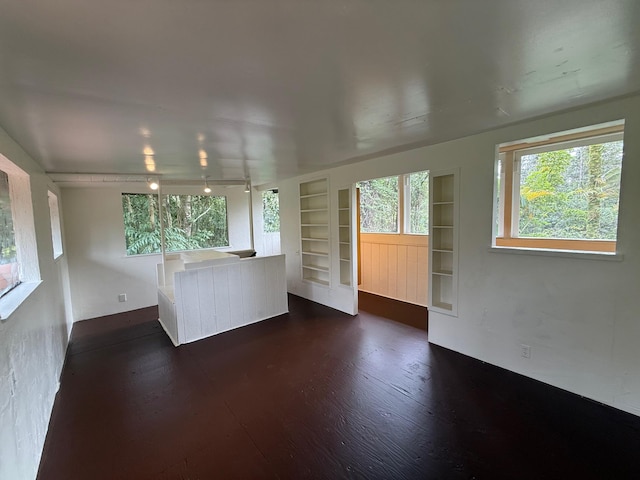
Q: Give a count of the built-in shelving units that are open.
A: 3